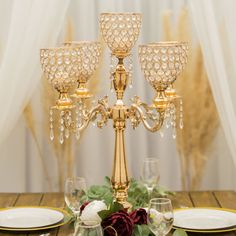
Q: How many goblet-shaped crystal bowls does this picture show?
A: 5